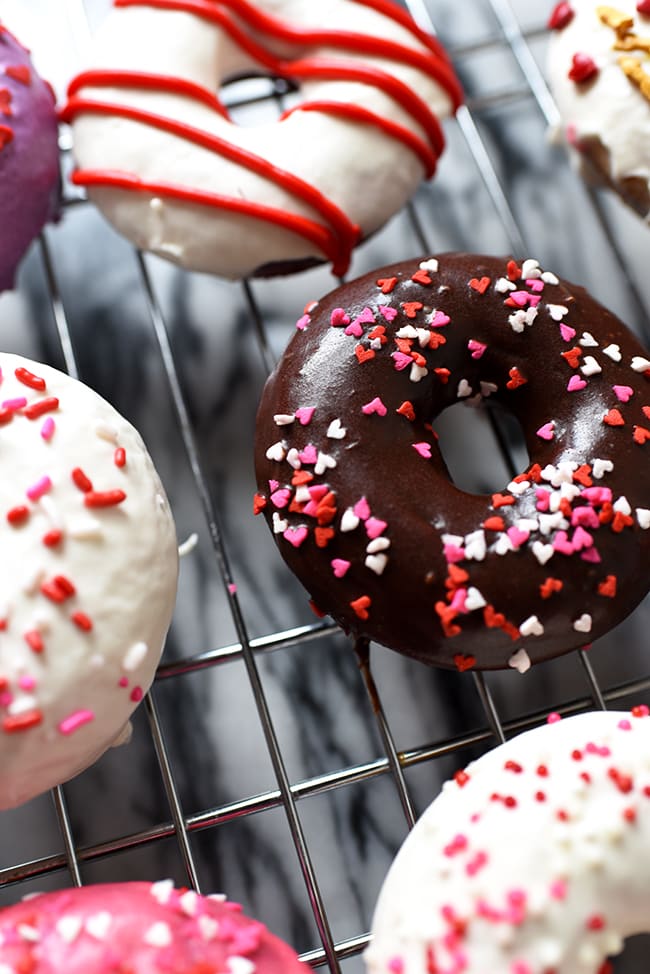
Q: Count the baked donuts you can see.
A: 7